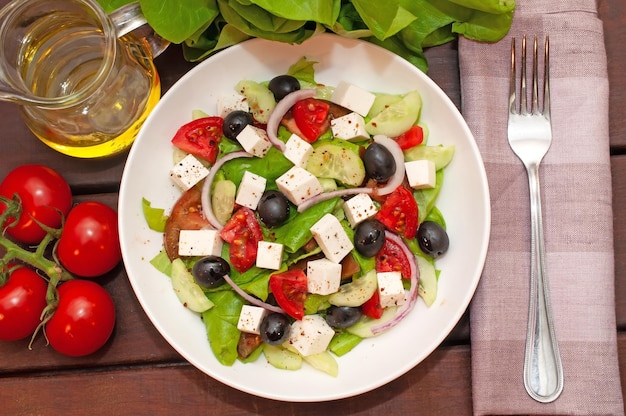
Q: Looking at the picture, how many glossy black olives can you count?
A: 9